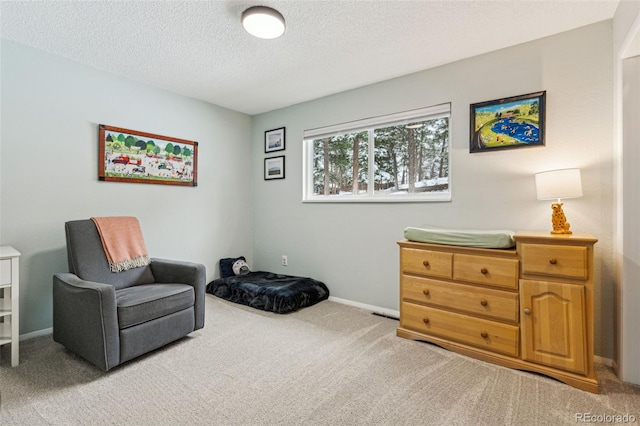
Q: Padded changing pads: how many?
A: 1